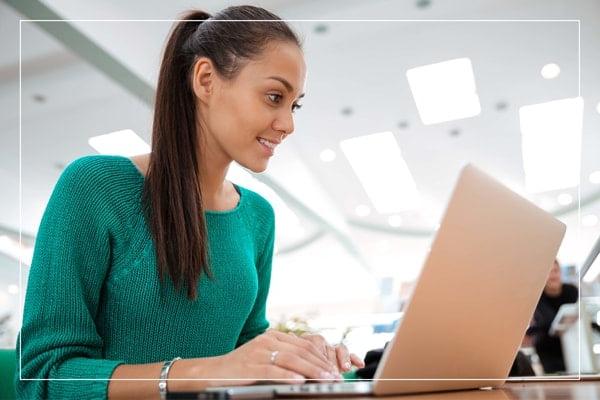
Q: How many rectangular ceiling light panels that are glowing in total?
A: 4